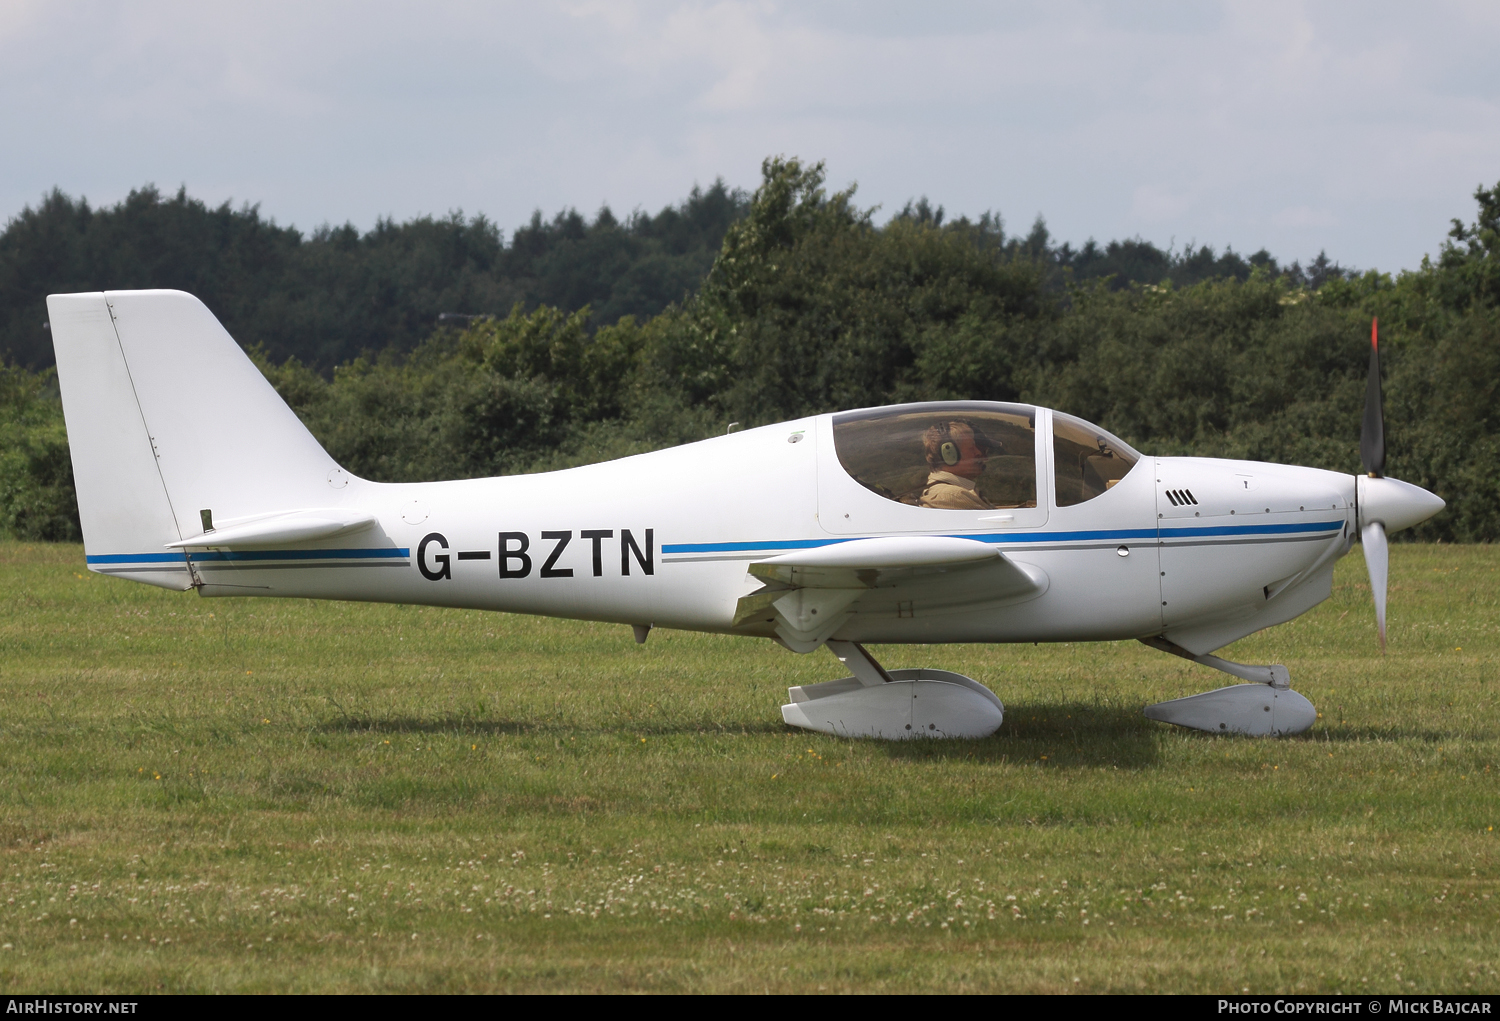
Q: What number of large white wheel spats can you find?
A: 3